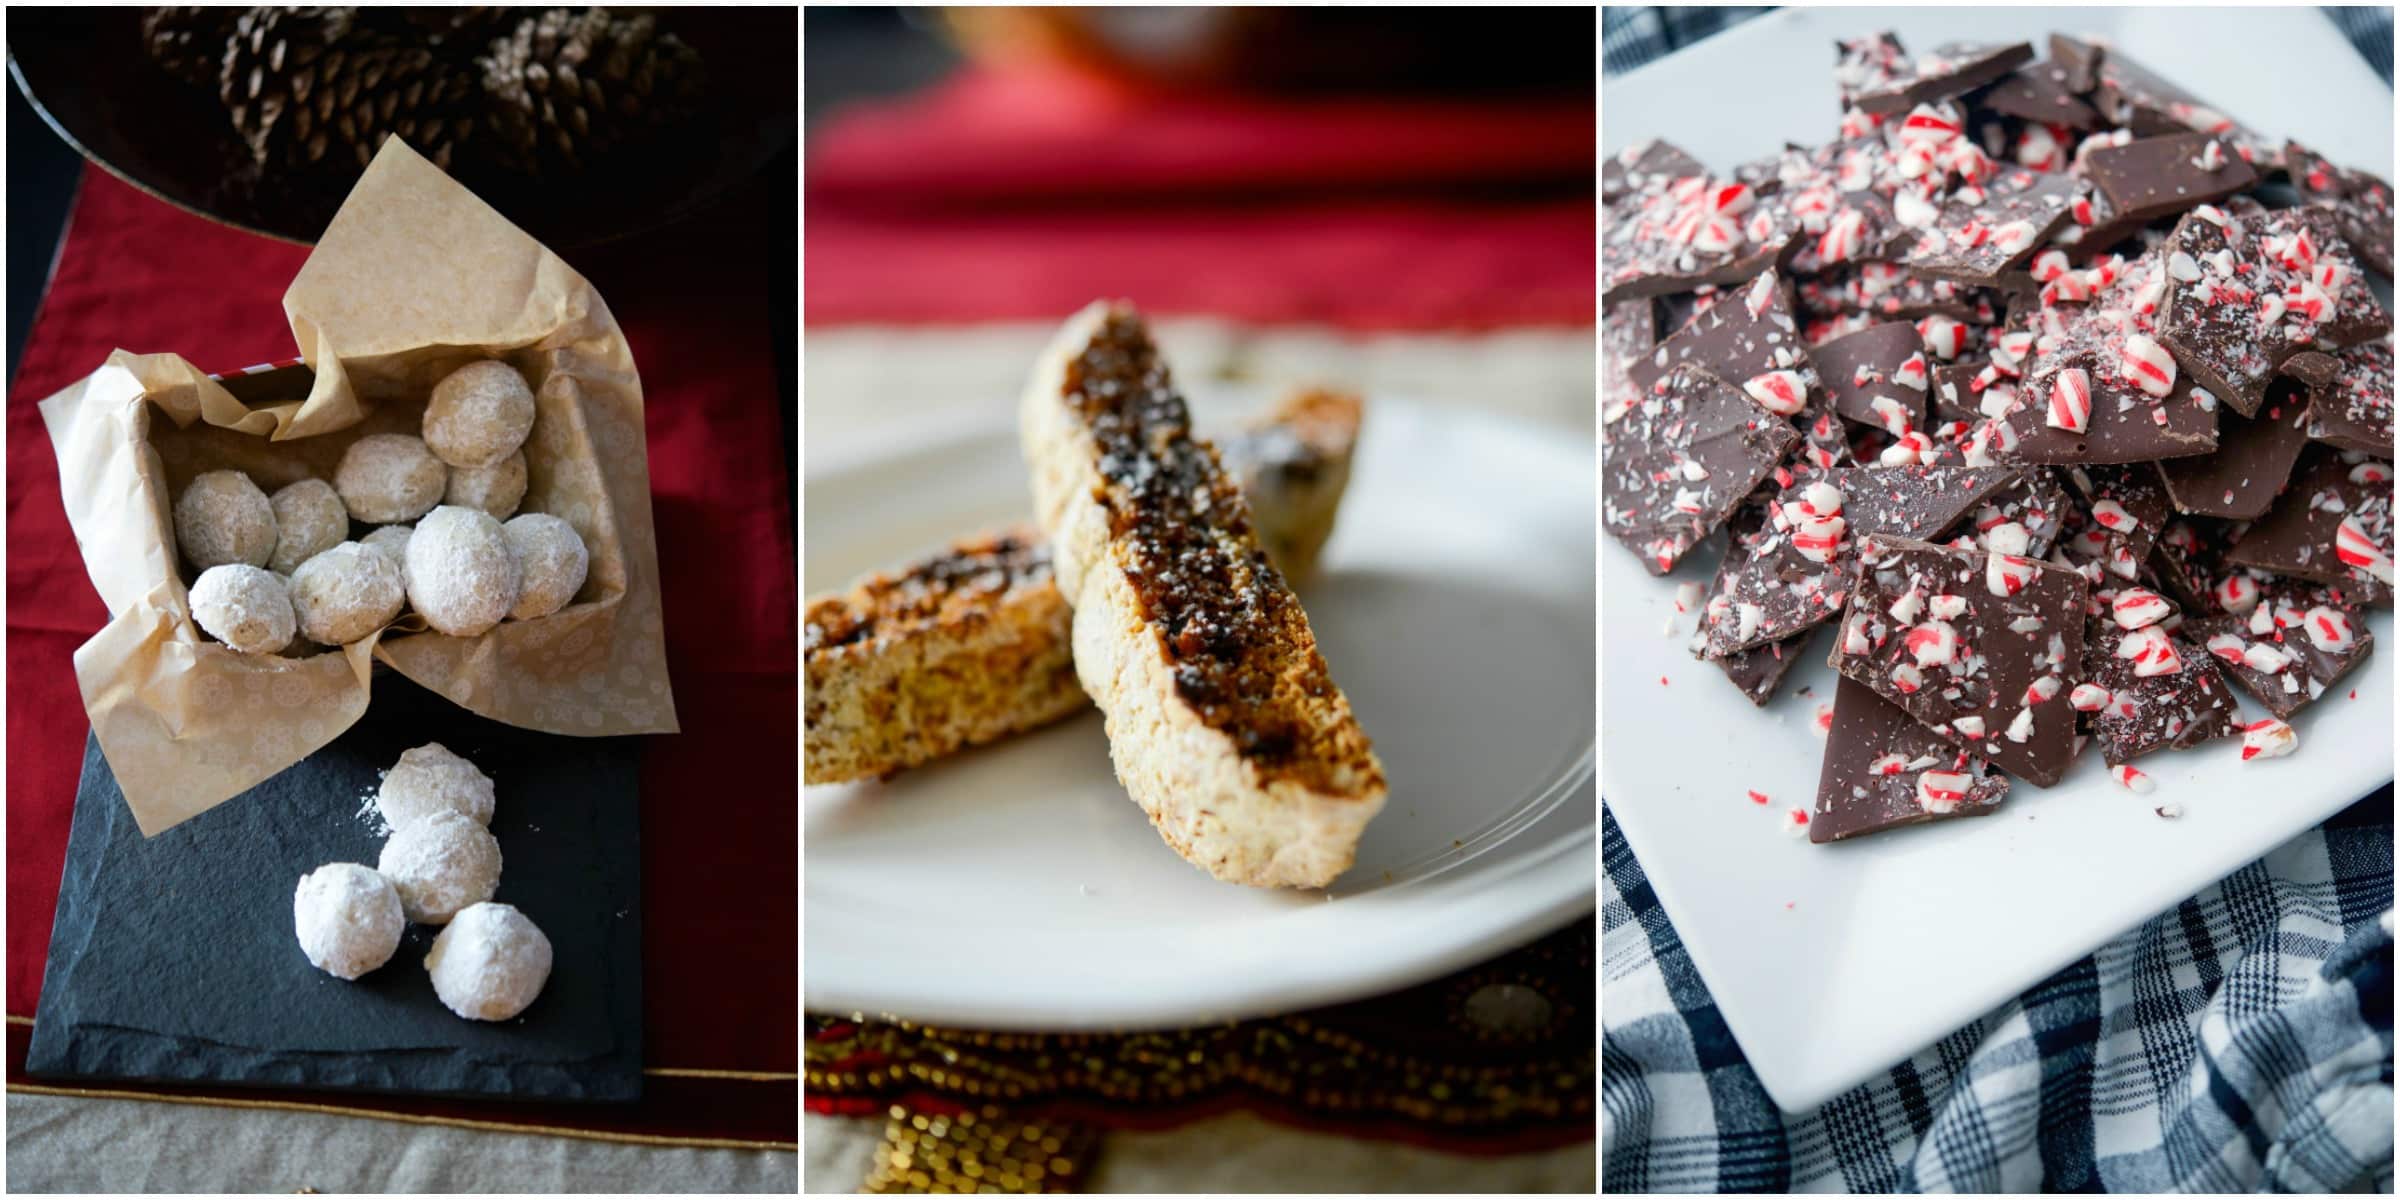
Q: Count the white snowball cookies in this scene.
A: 14